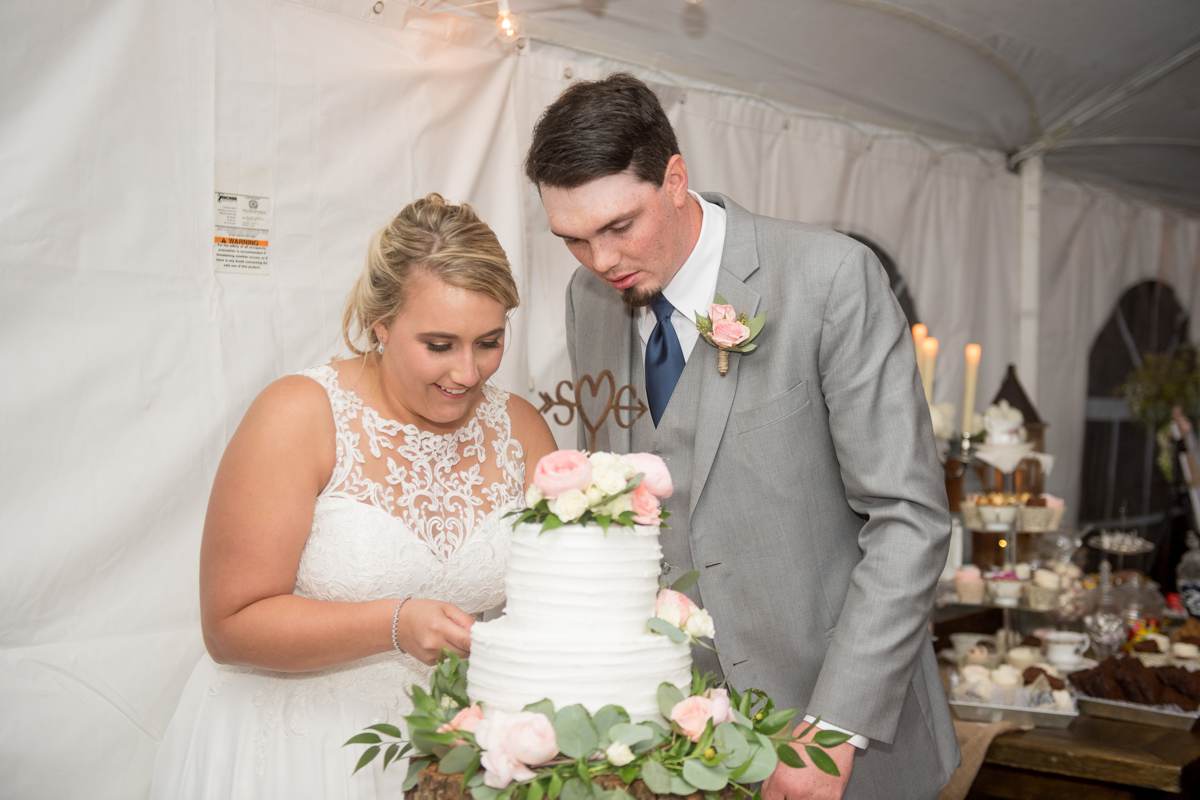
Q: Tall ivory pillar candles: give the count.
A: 3